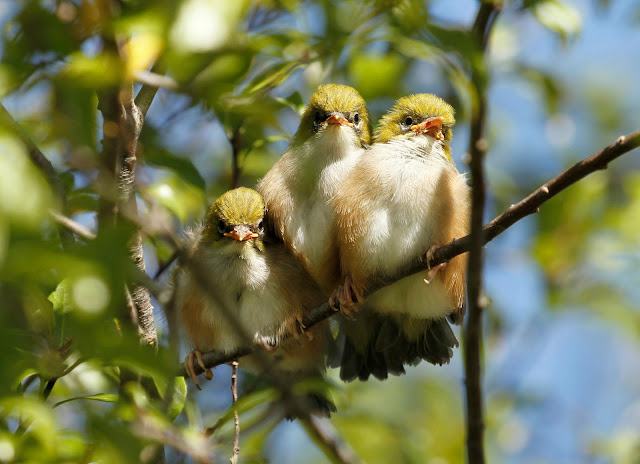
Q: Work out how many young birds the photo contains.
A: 3